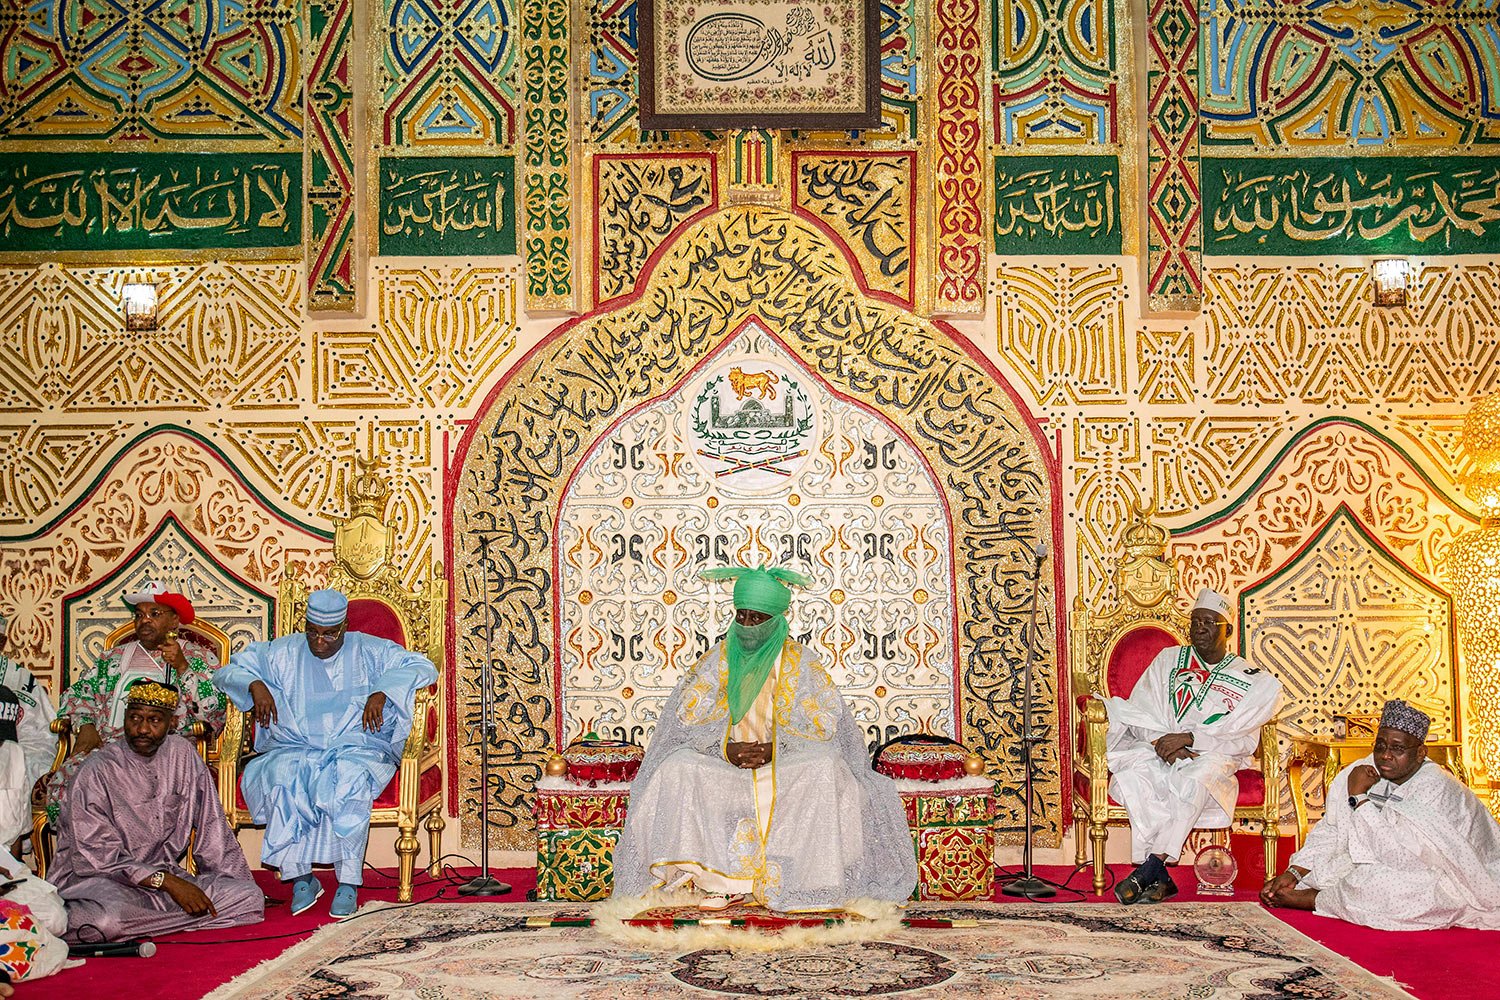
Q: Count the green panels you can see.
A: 4